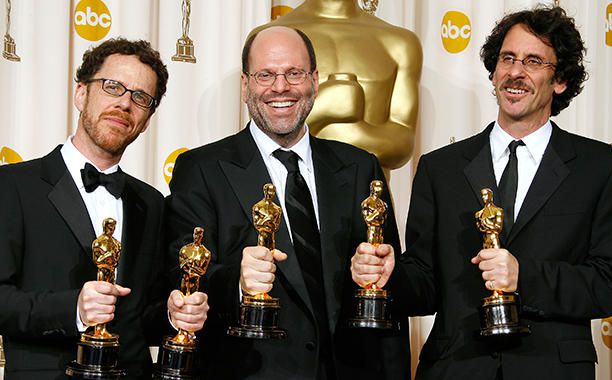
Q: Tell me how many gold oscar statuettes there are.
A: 5